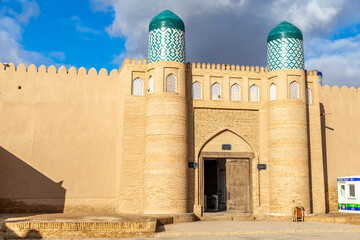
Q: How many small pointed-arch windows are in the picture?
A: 10